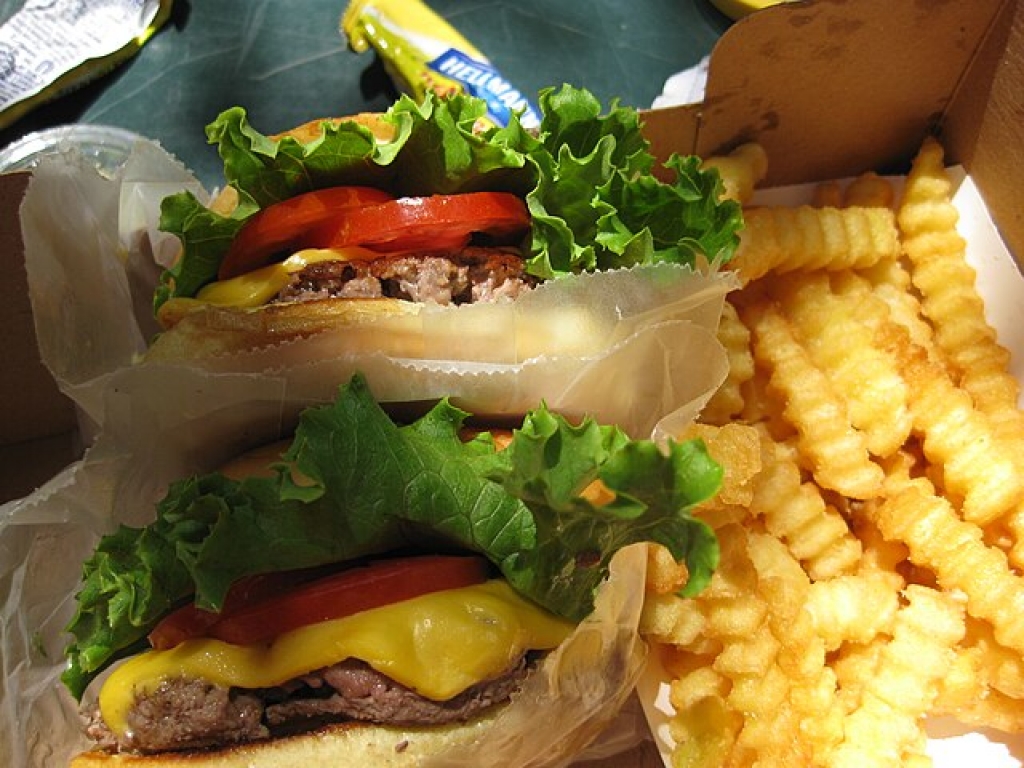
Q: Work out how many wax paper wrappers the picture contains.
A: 2